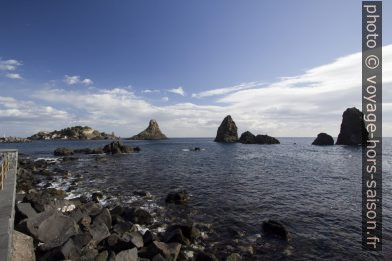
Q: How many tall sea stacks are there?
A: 3